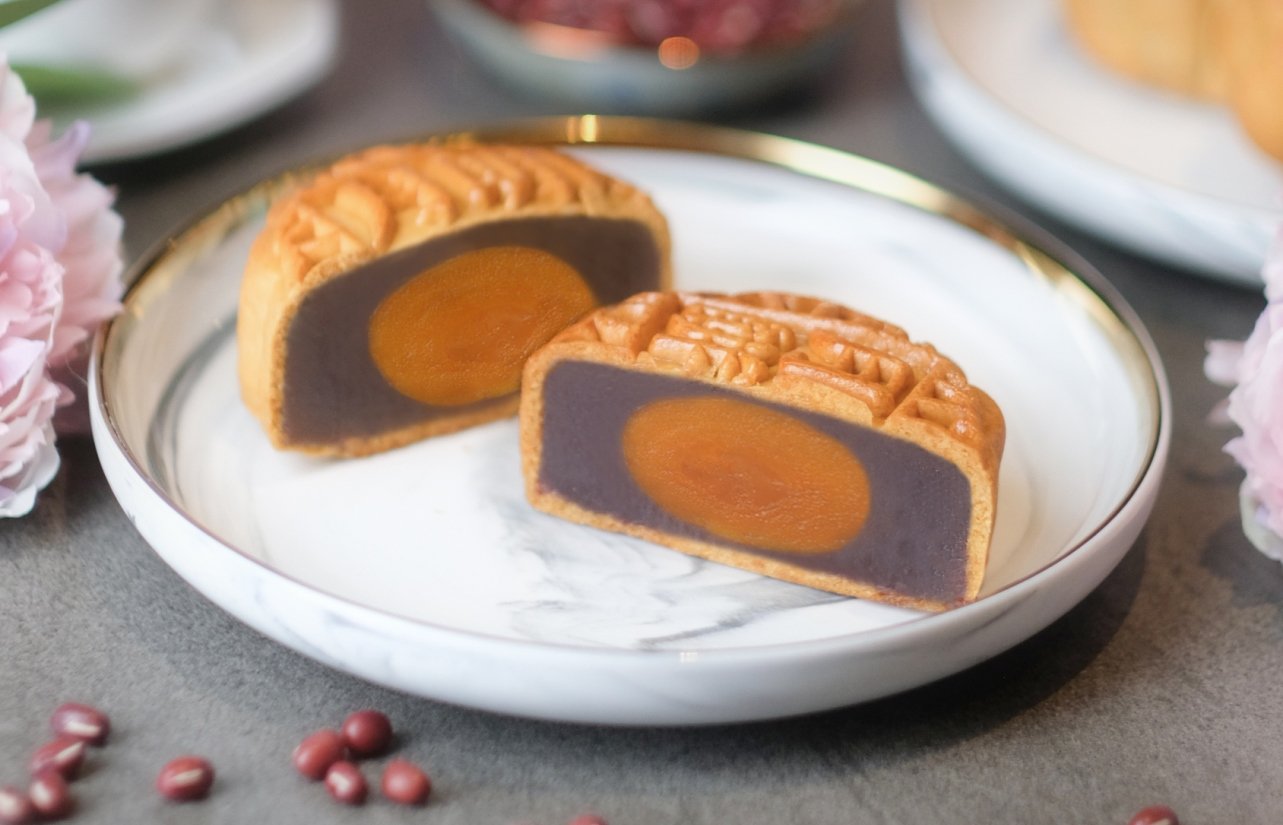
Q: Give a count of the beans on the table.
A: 11